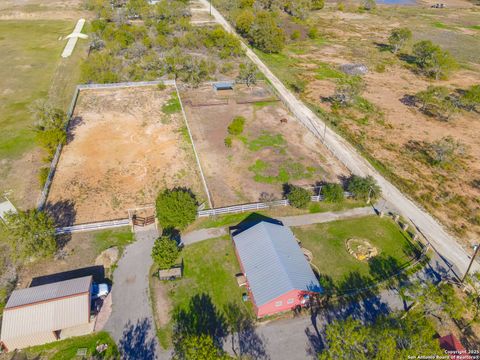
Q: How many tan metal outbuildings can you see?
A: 1